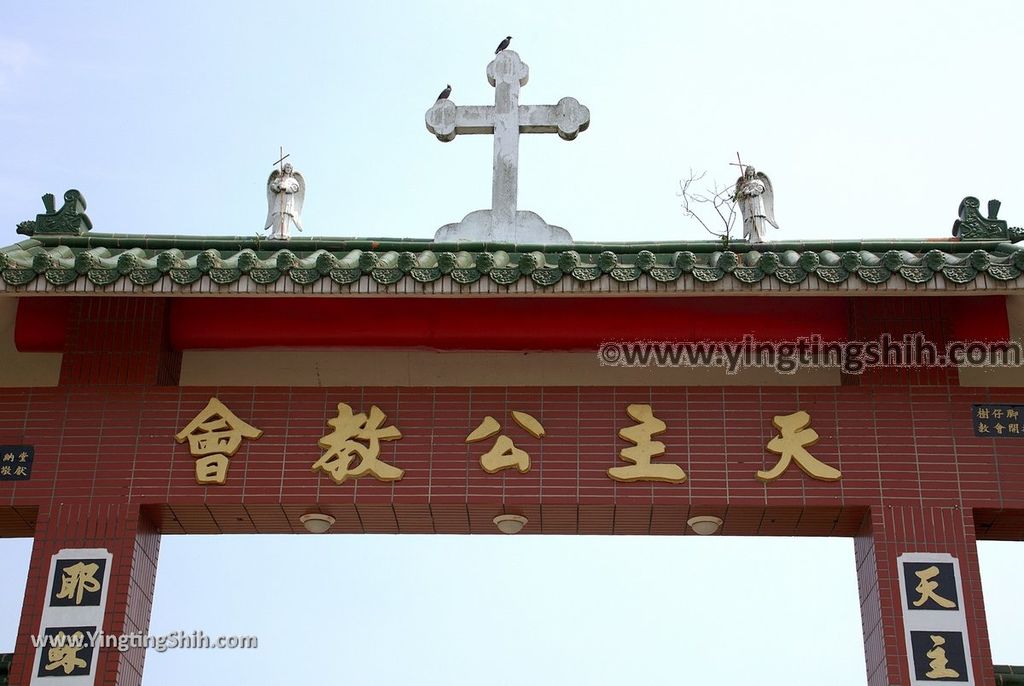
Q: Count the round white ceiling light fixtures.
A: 3